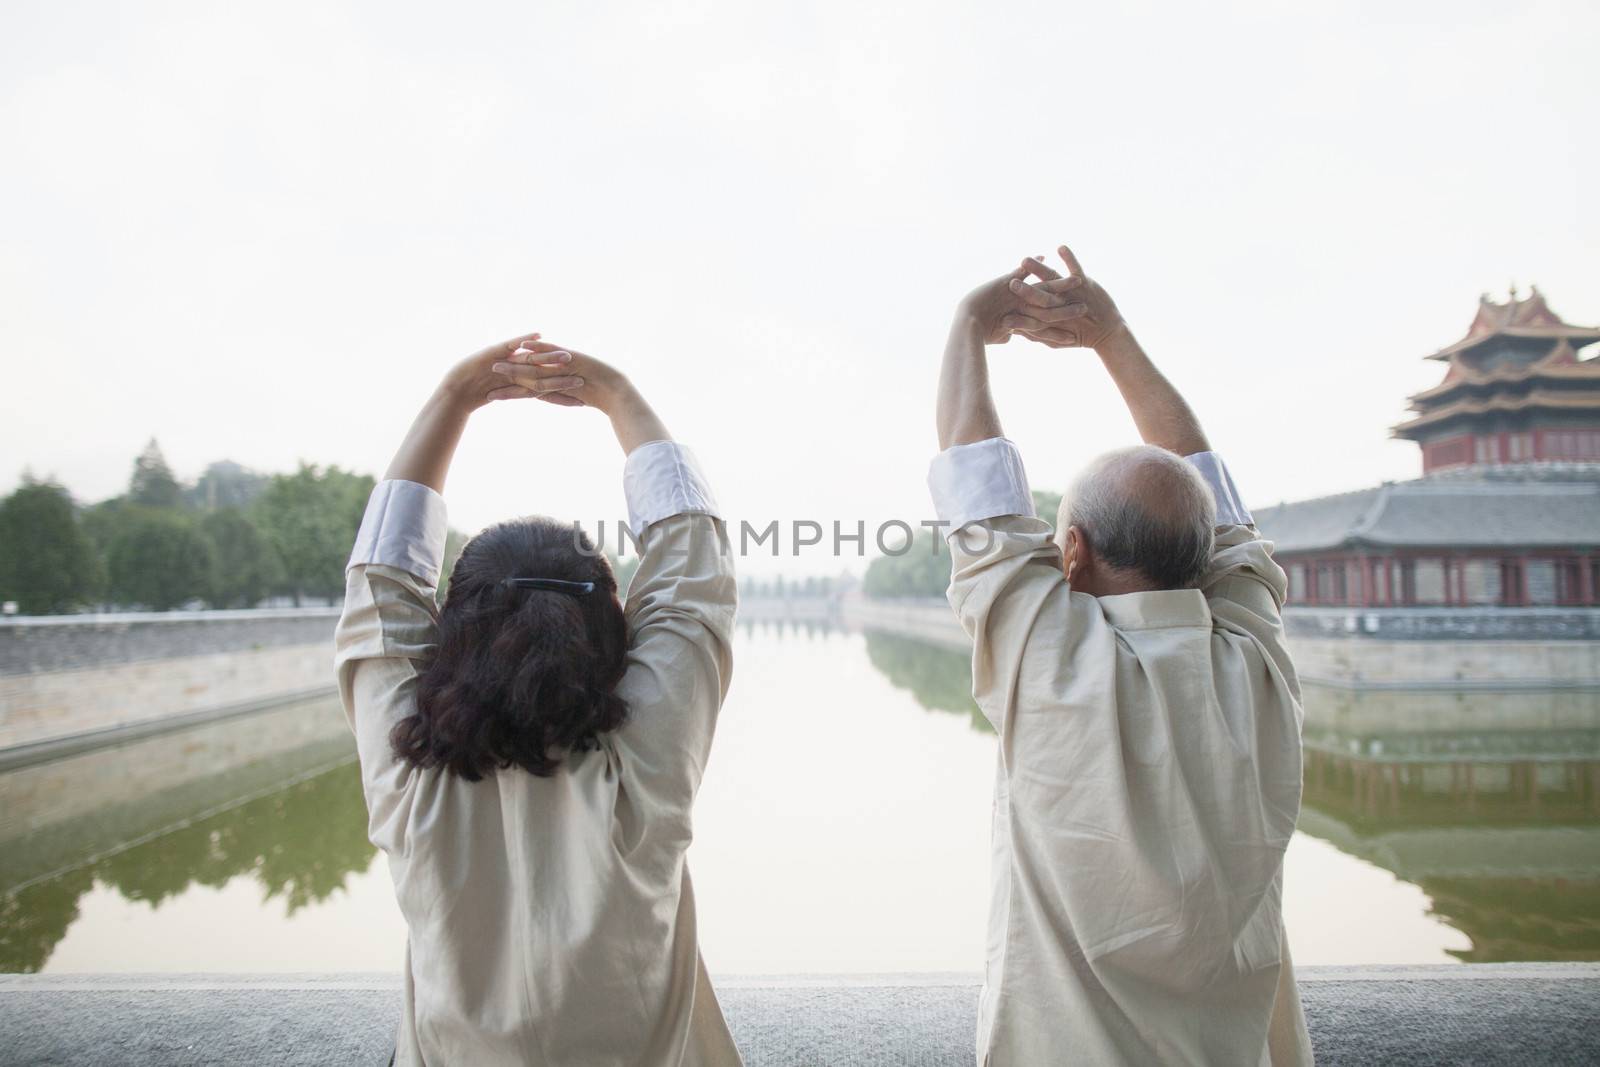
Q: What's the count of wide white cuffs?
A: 4